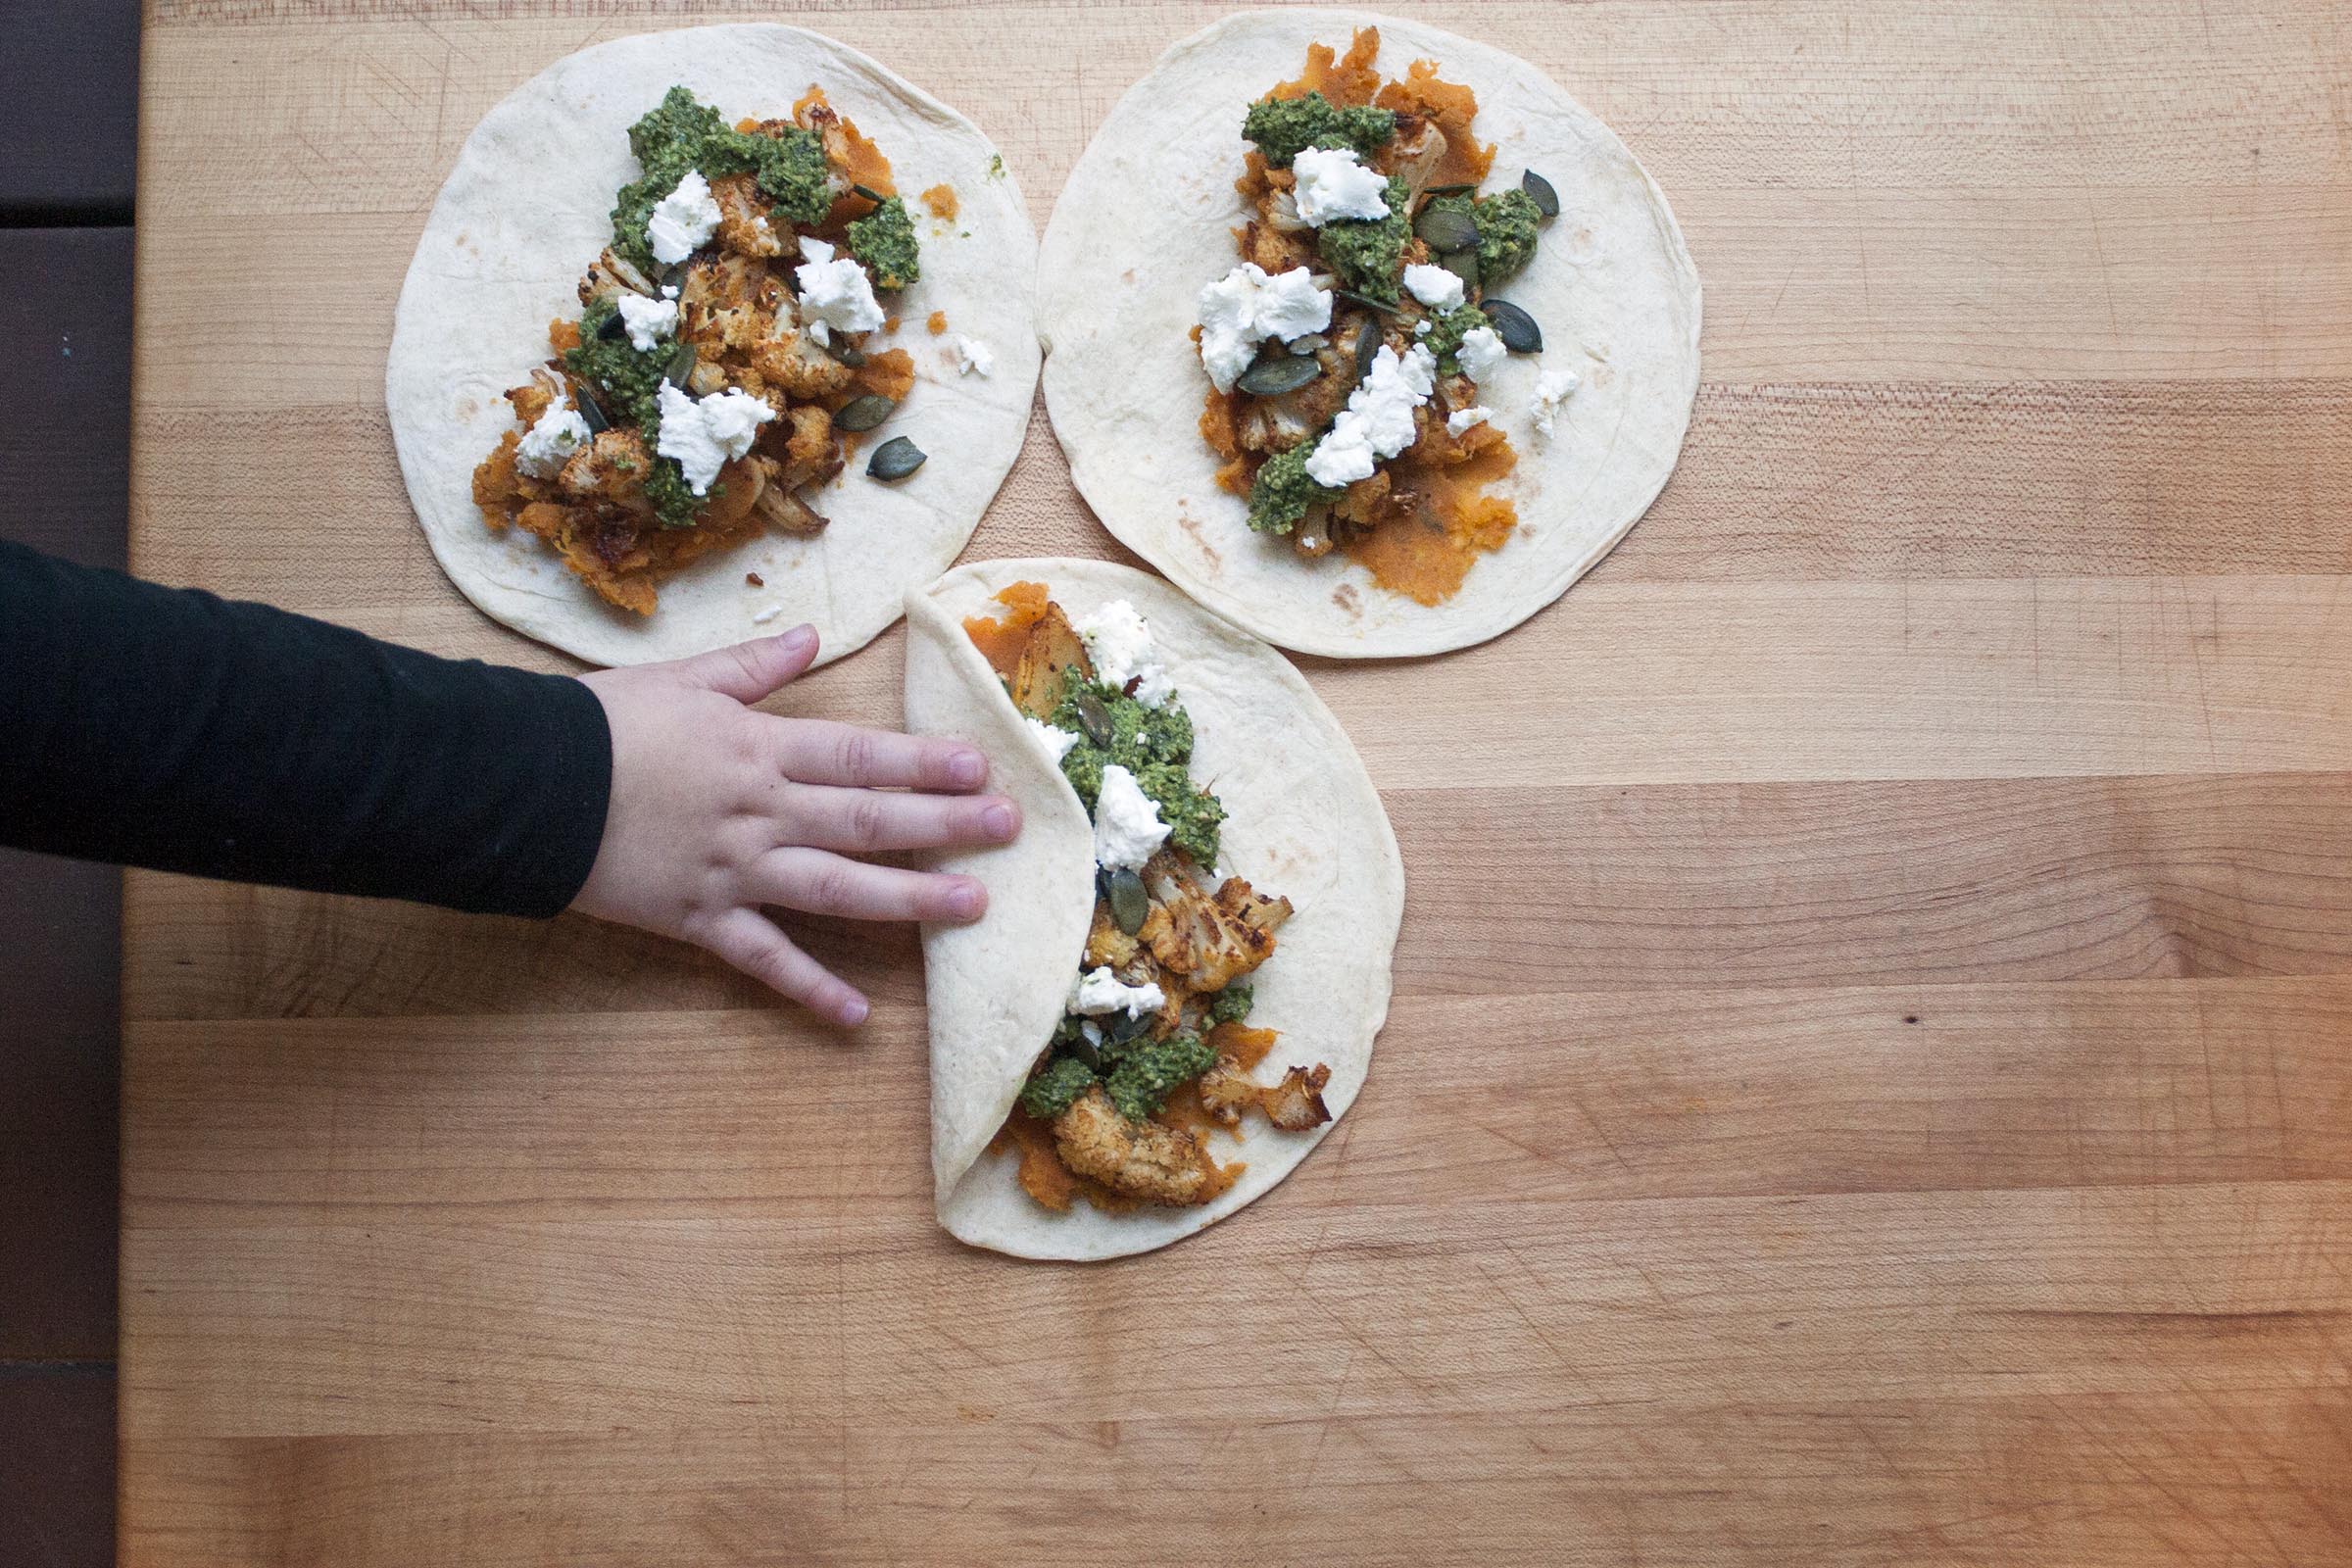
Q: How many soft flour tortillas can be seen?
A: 3